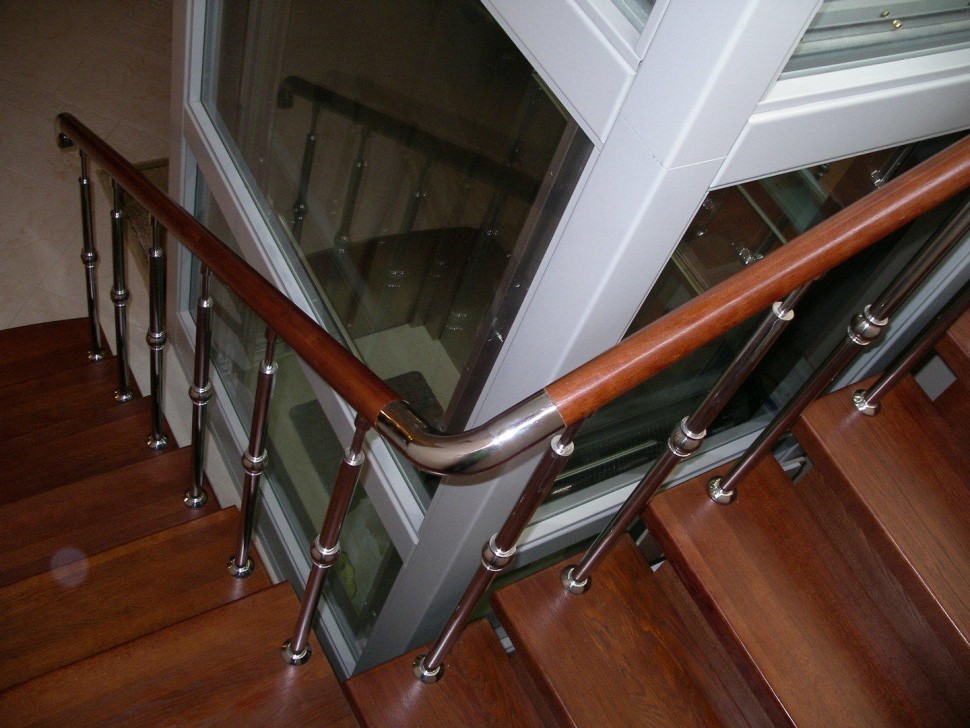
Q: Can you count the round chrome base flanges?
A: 10